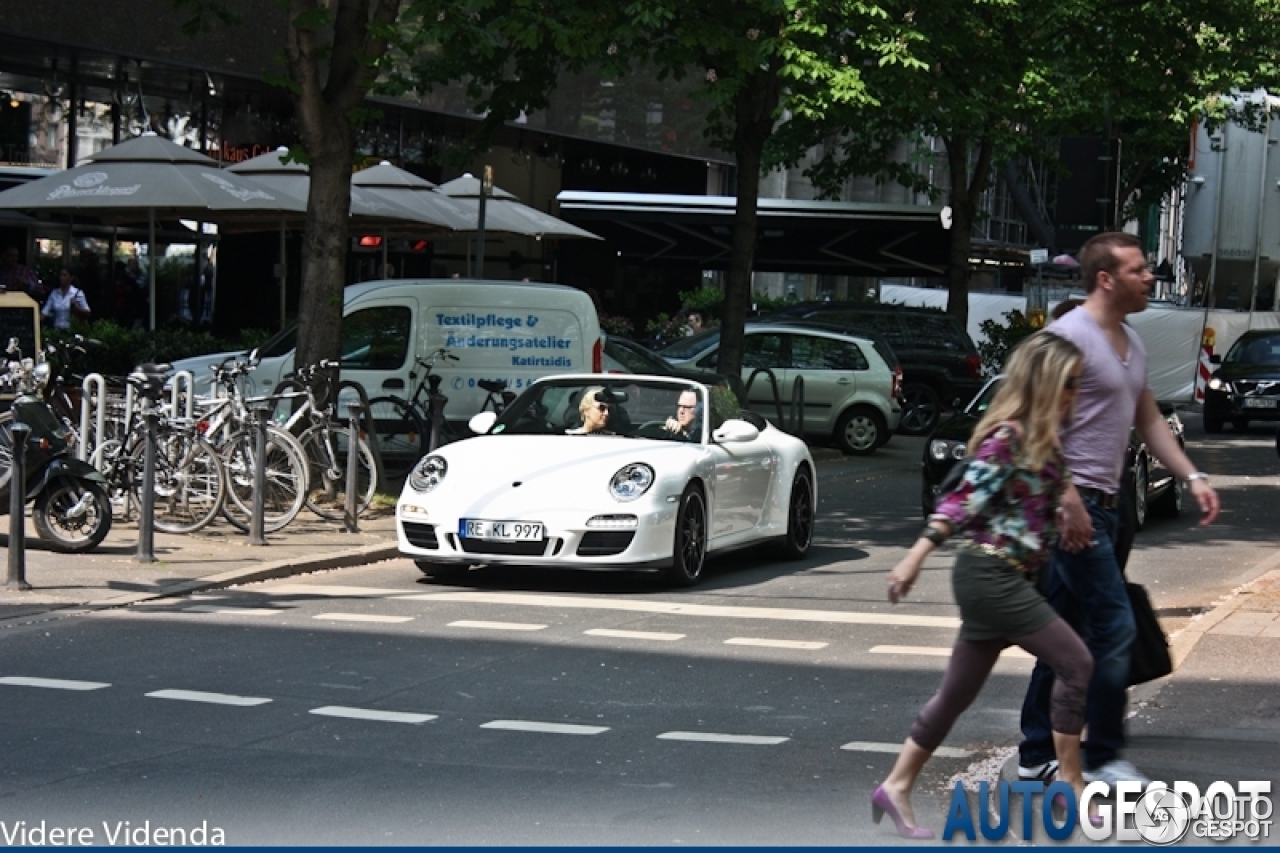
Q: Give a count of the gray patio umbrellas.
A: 4